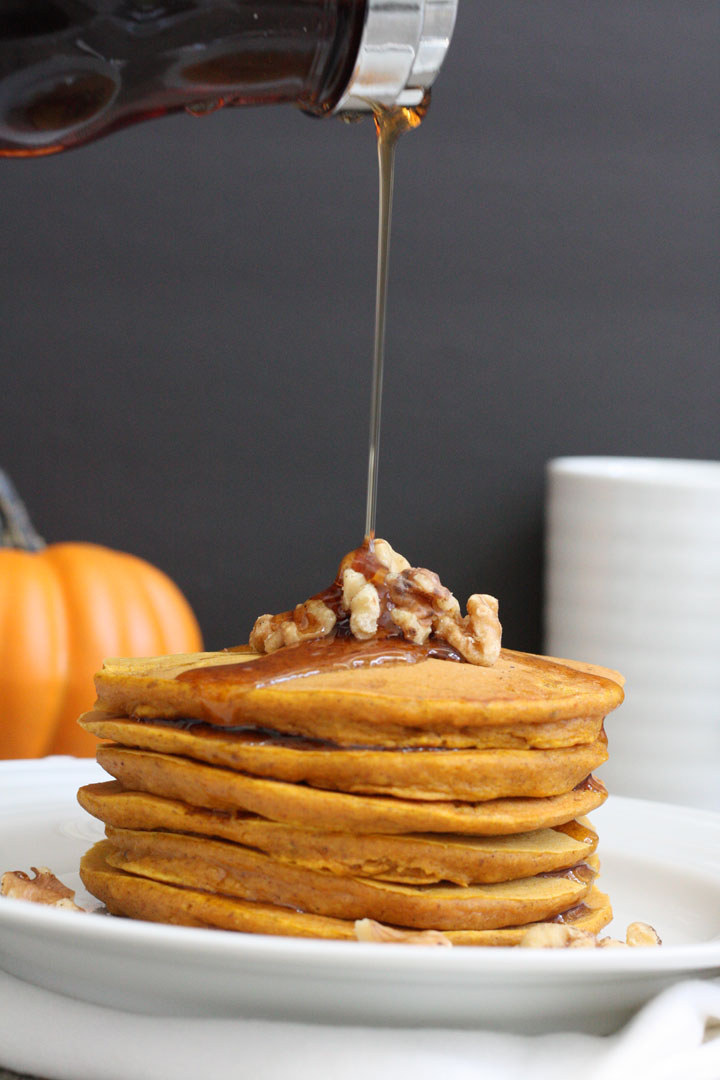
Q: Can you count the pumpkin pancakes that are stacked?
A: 6